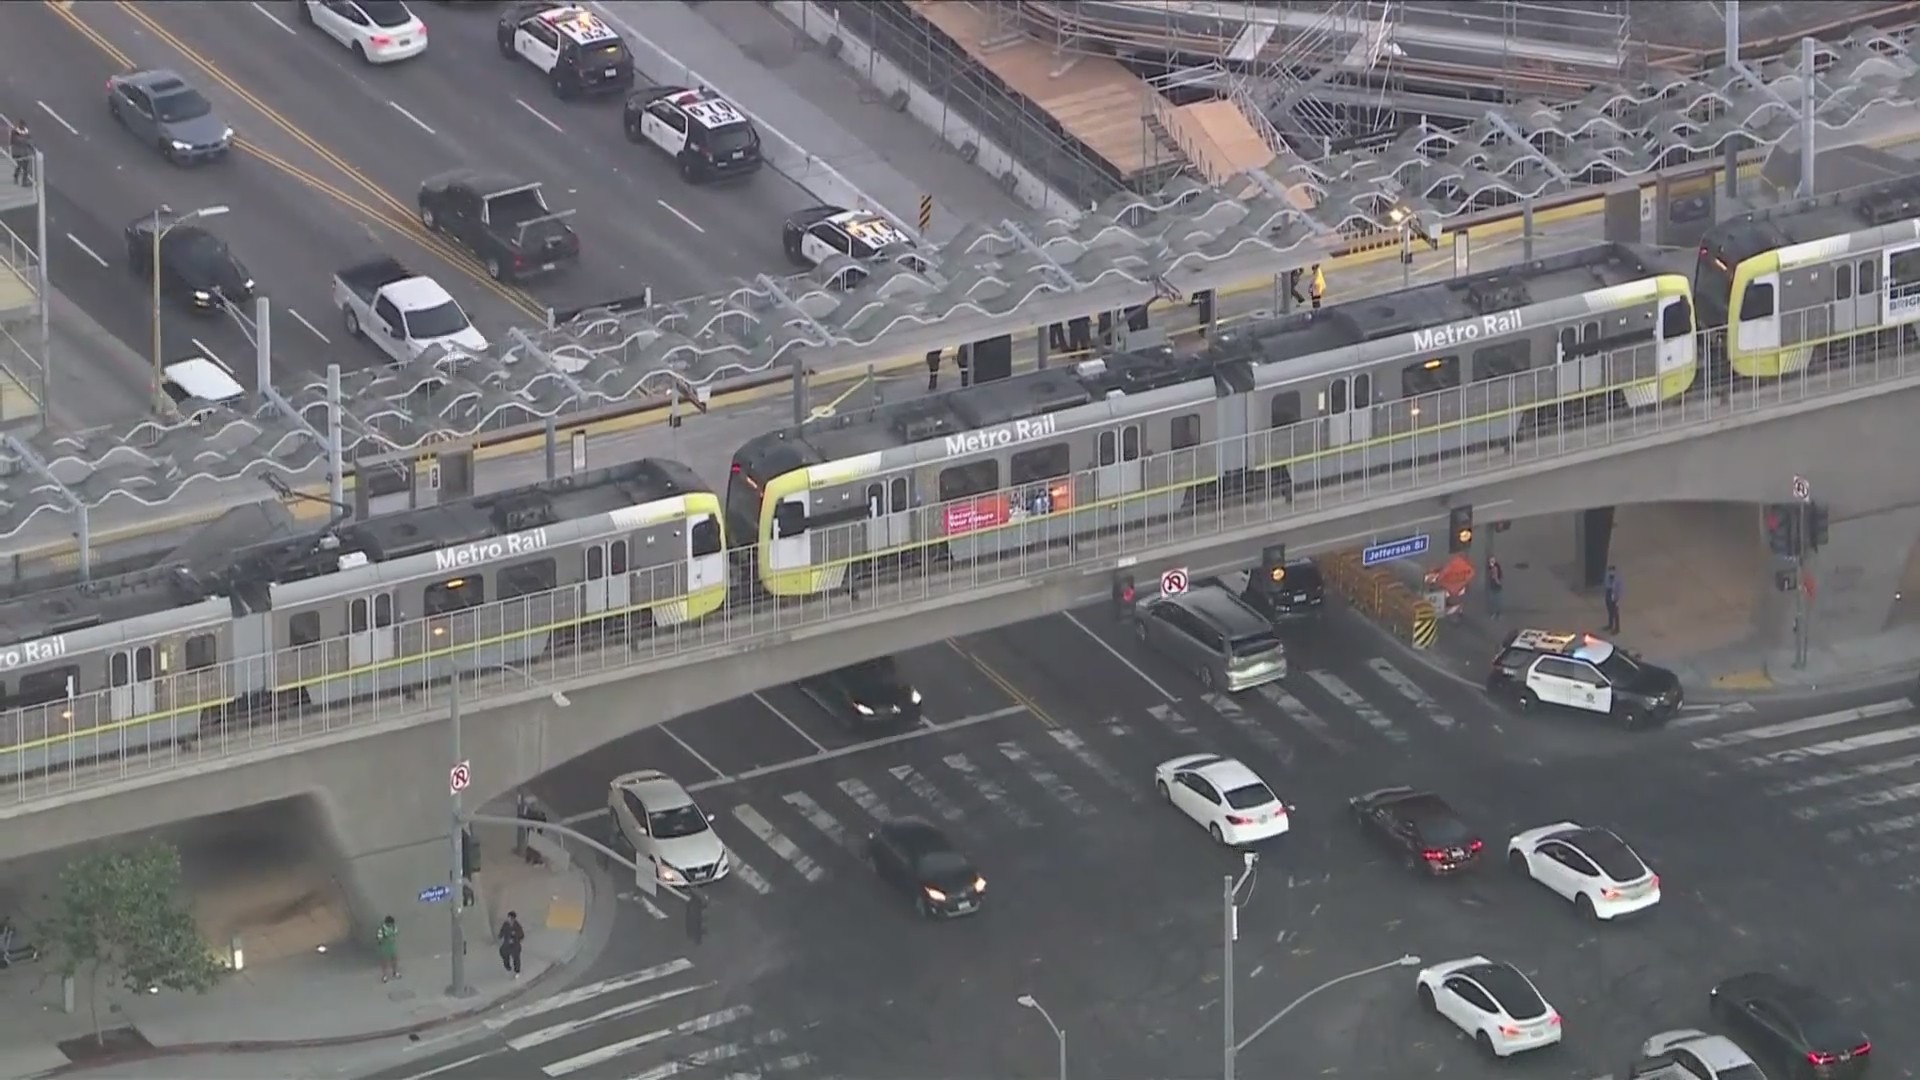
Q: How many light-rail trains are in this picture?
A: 3